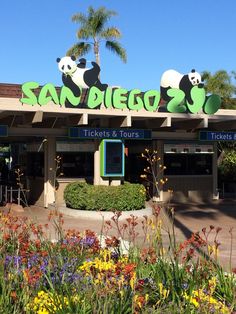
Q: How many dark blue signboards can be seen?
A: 3